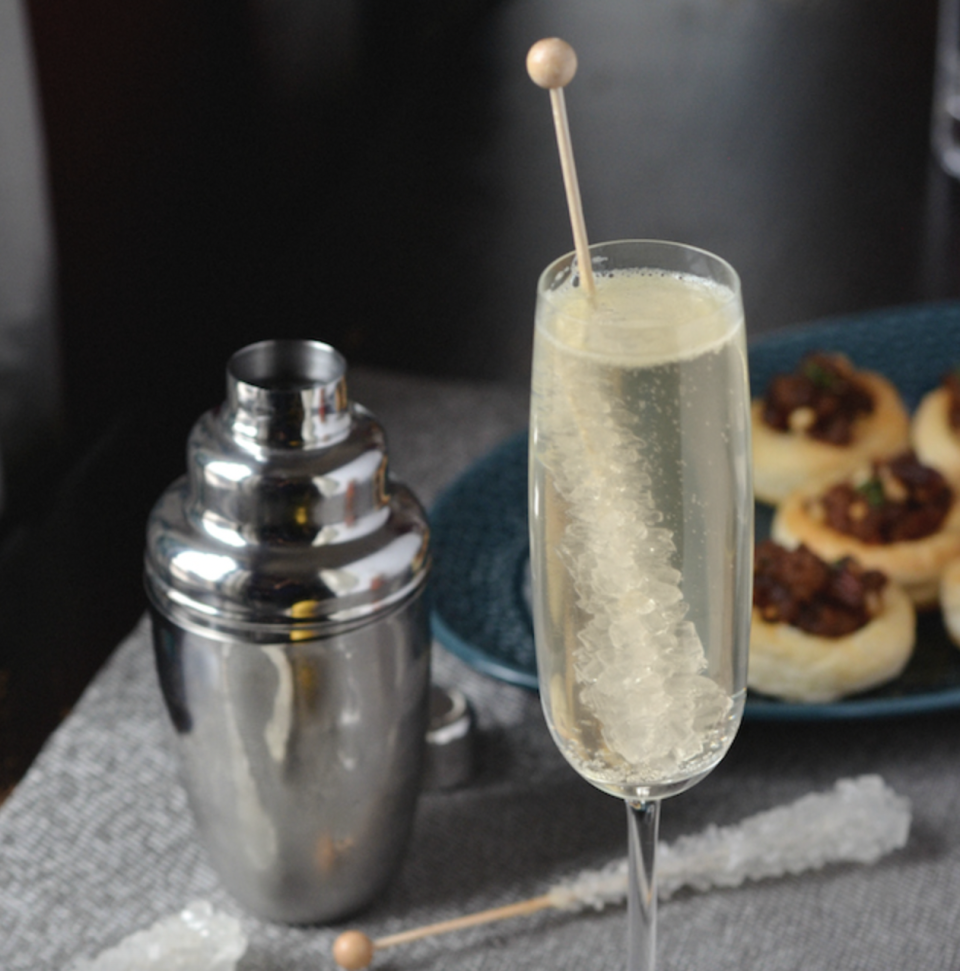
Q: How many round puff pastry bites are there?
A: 5